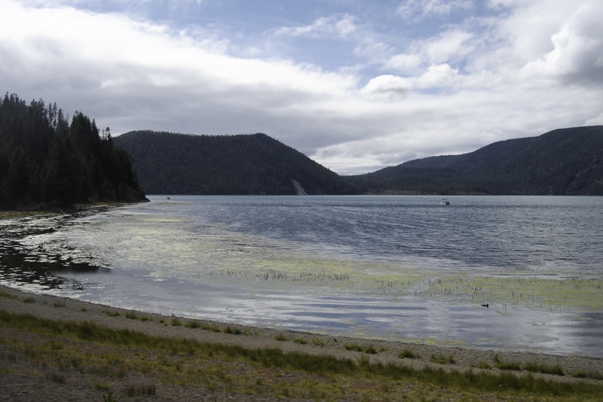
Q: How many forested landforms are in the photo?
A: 3